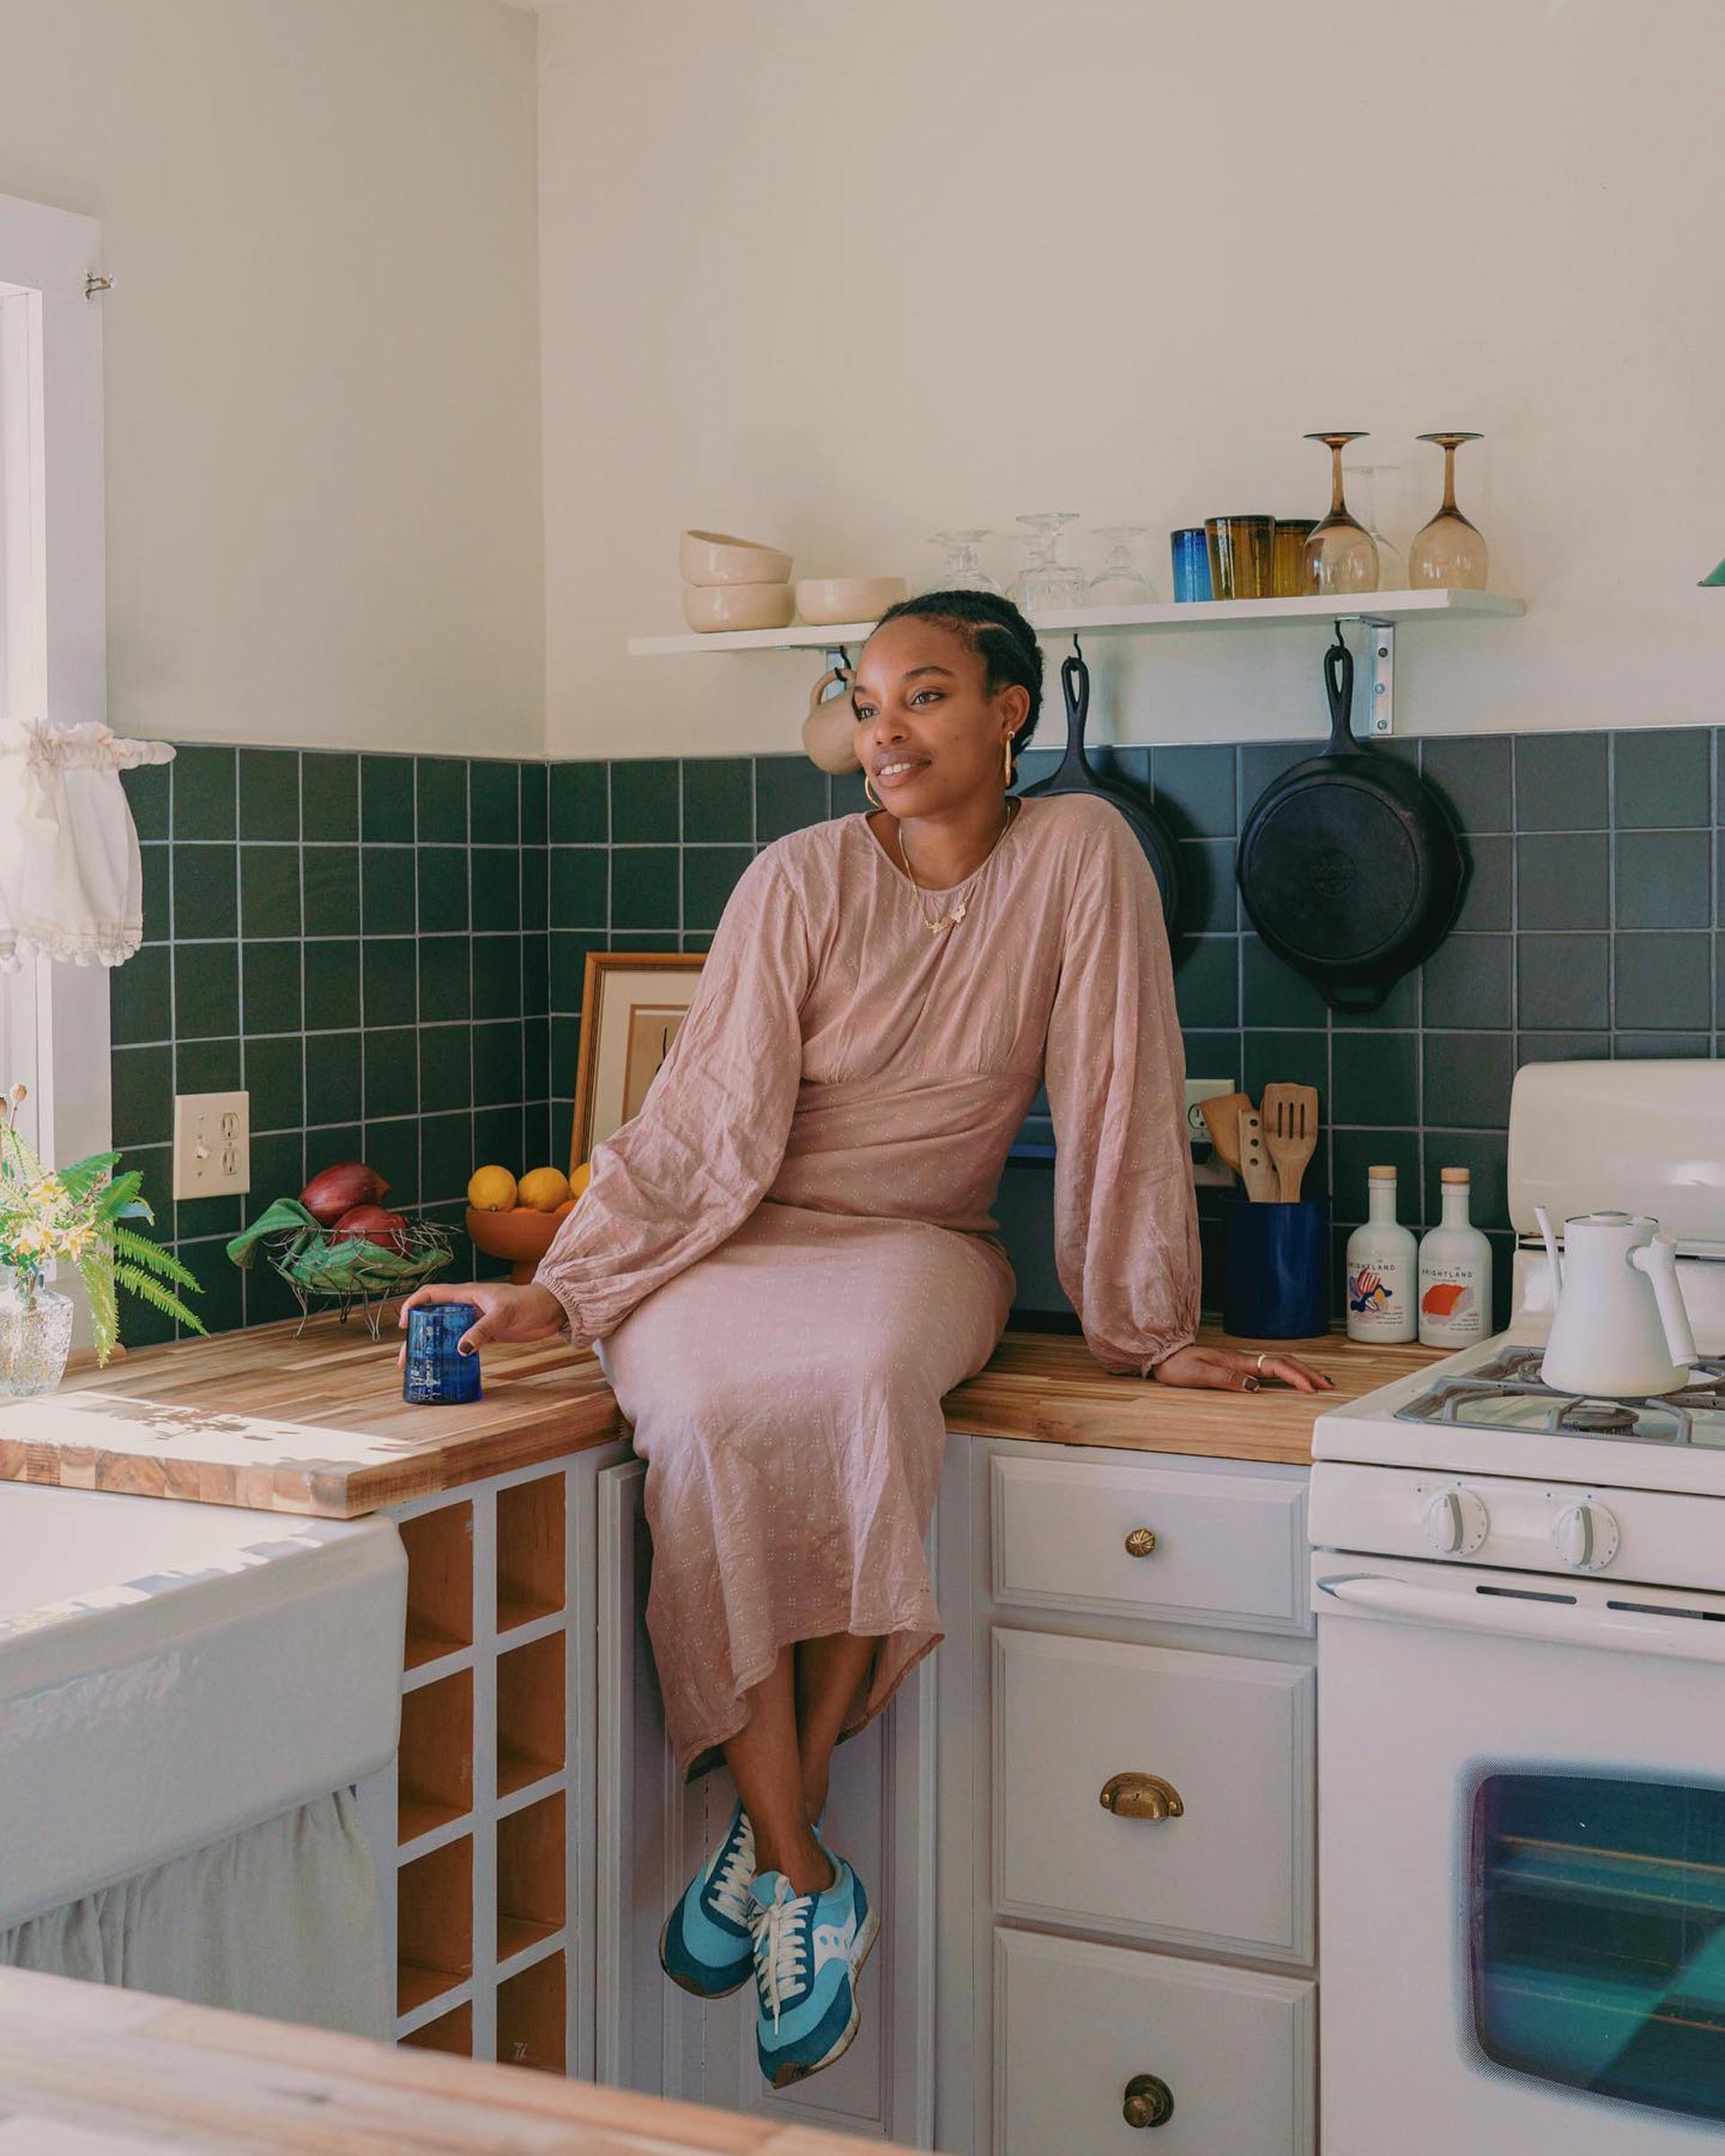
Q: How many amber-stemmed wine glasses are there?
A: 2